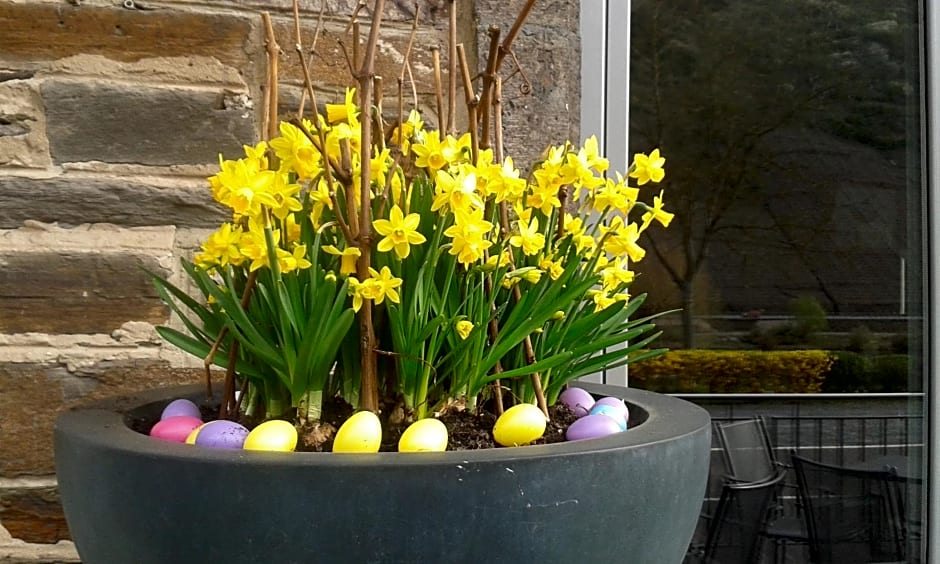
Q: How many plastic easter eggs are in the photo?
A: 12